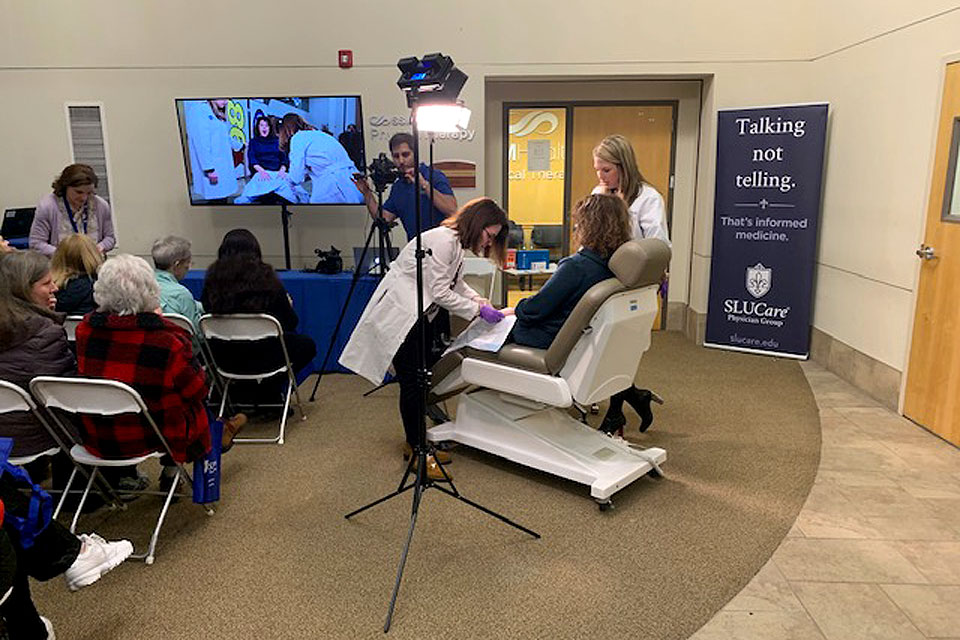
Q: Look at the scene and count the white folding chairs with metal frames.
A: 5